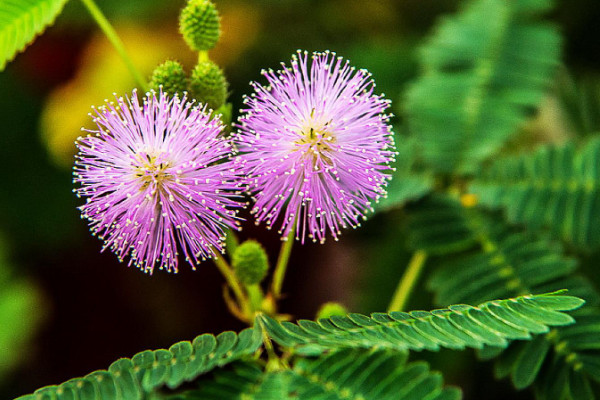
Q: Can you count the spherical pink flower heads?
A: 2